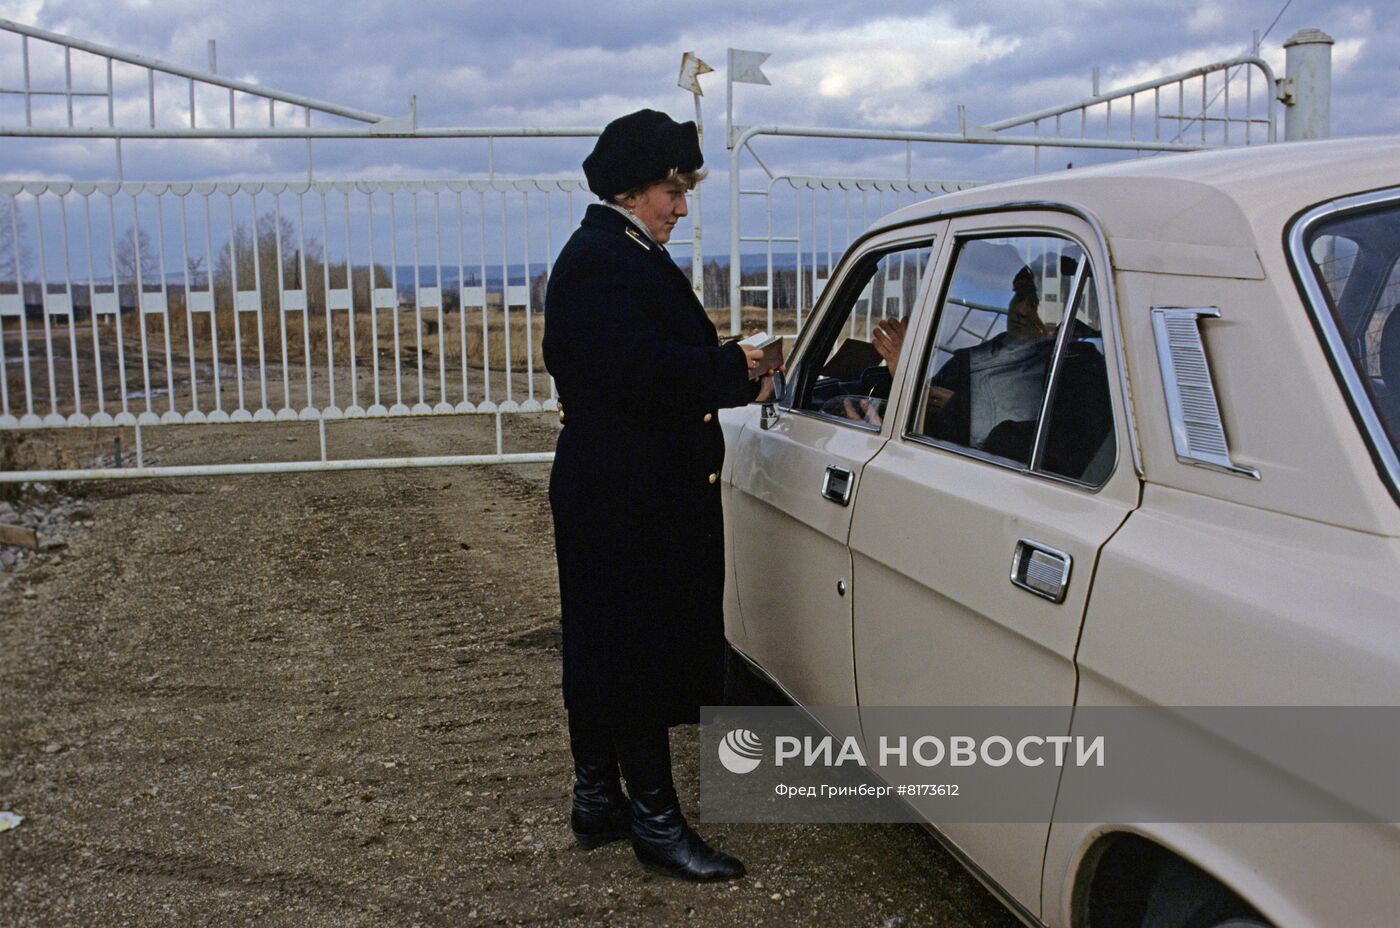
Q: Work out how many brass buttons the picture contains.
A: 4